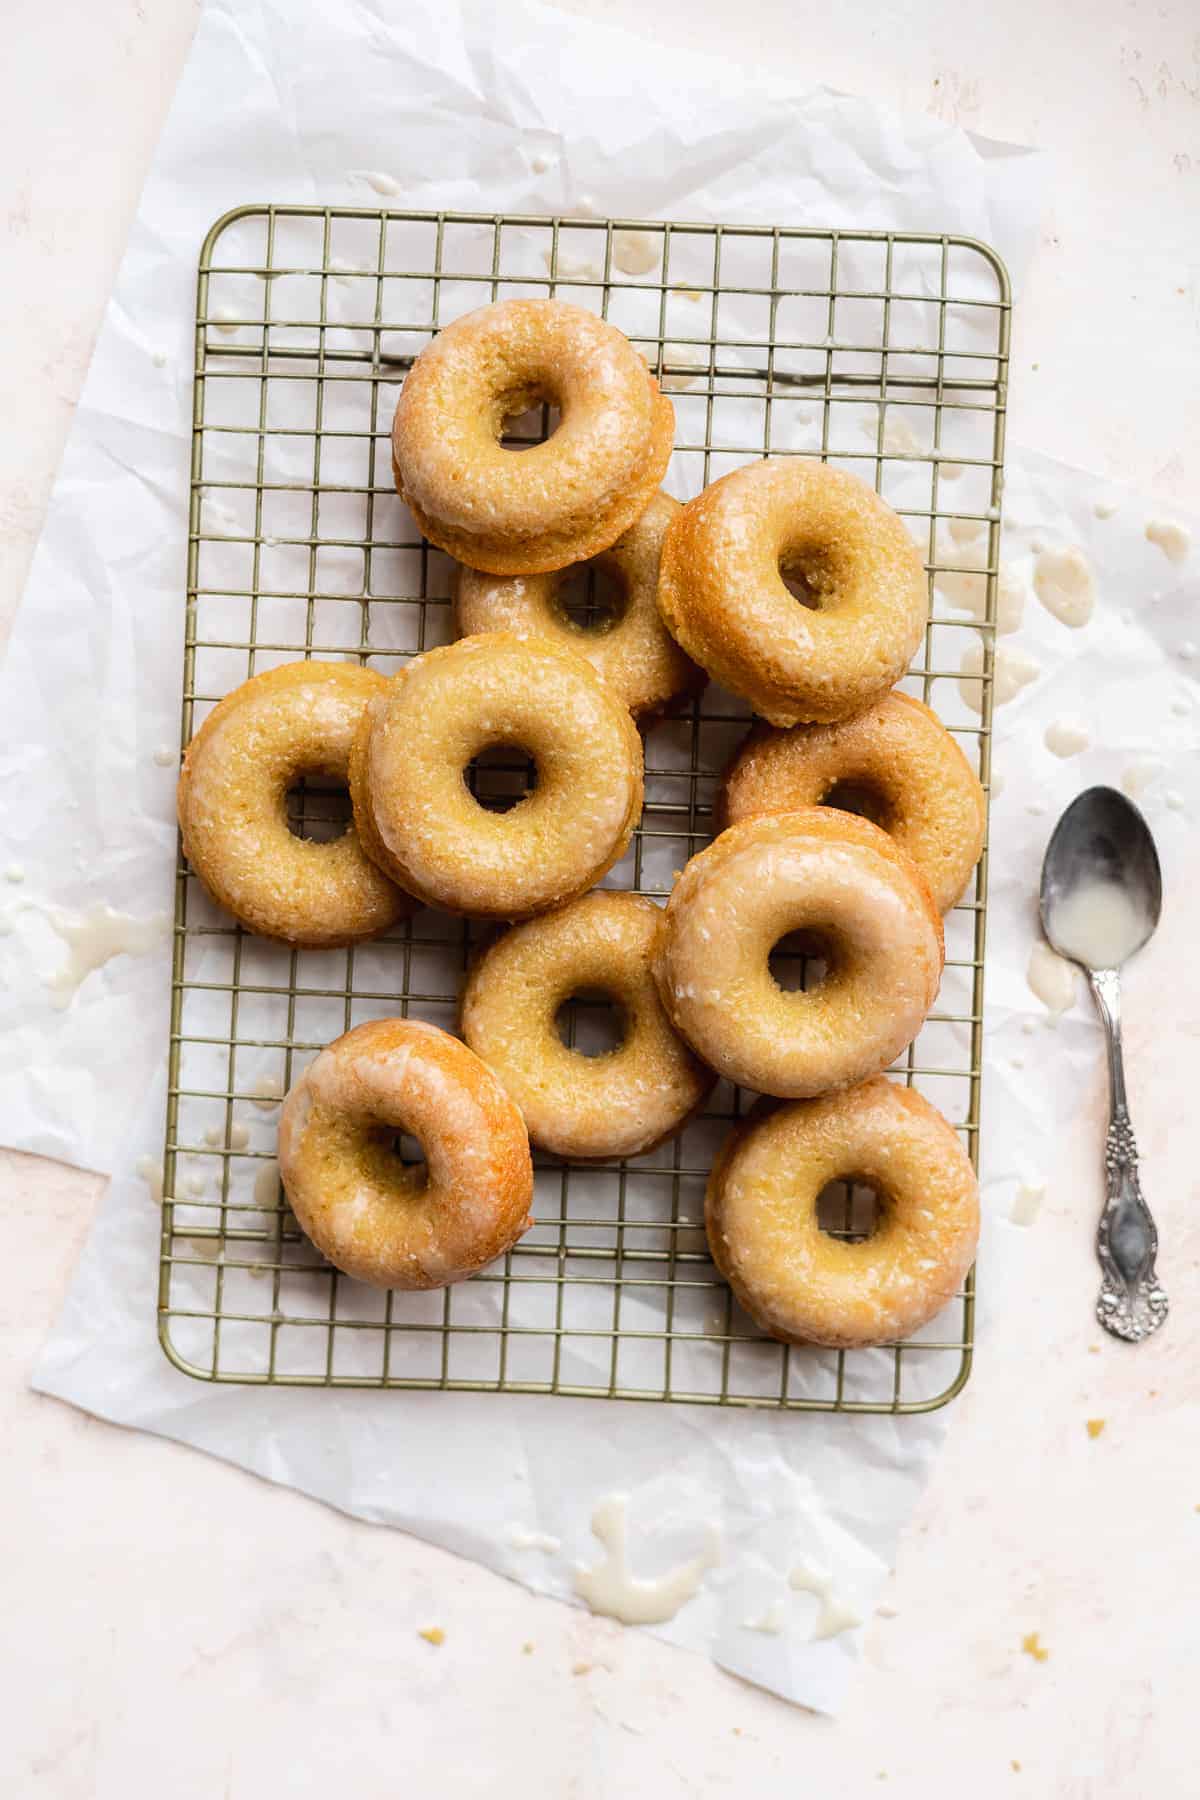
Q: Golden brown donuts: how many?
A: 10